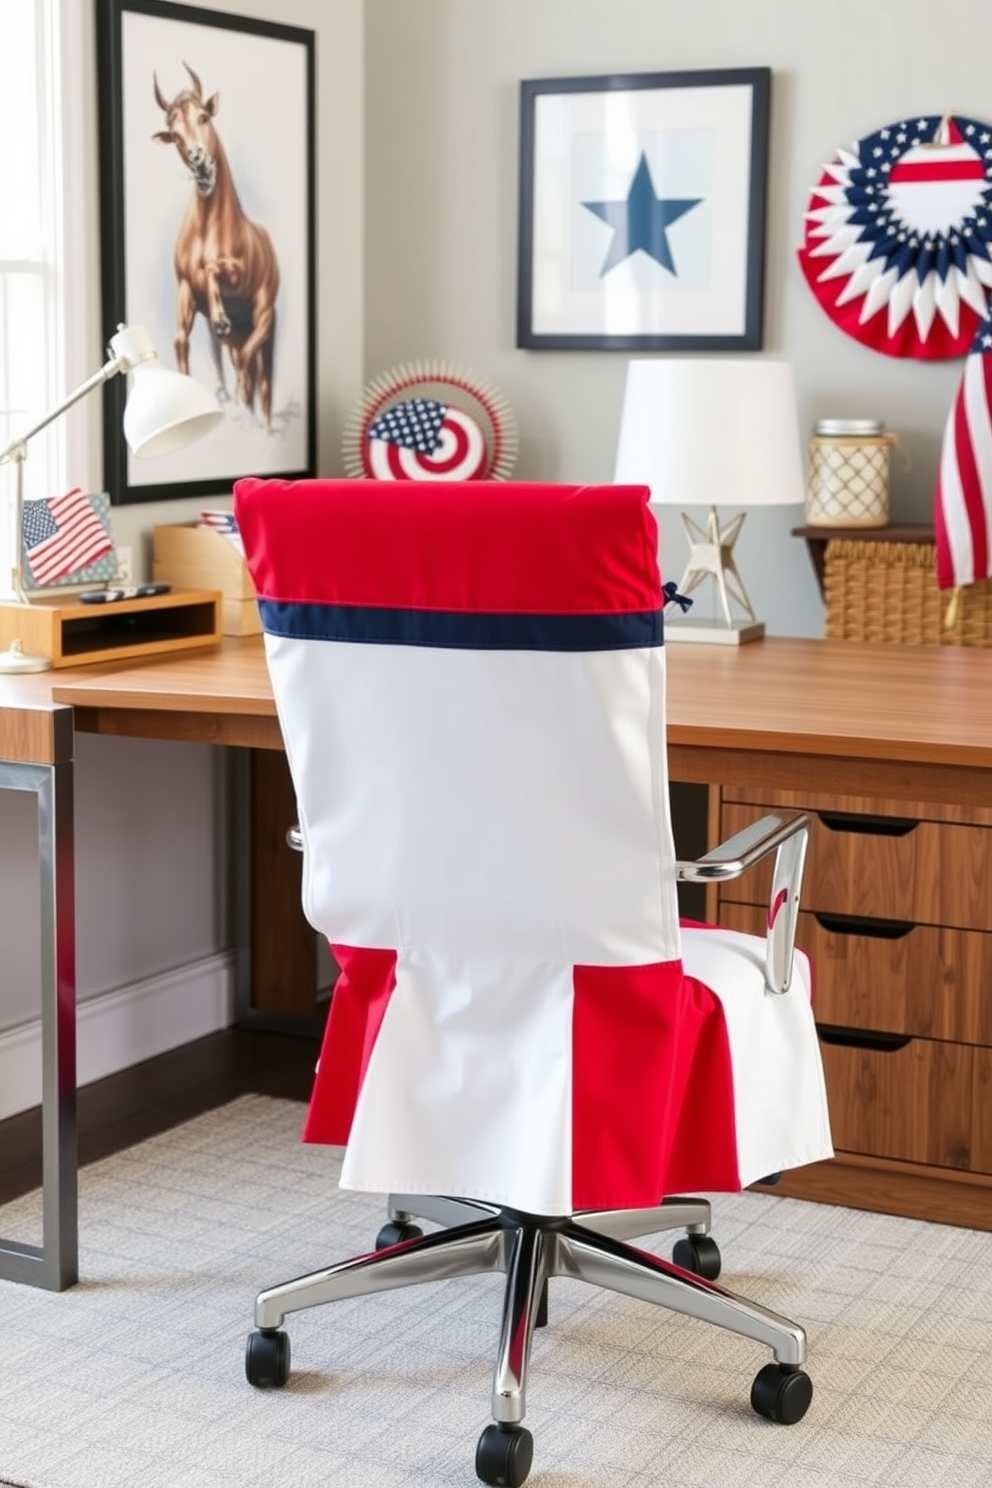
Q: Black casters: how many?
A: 5